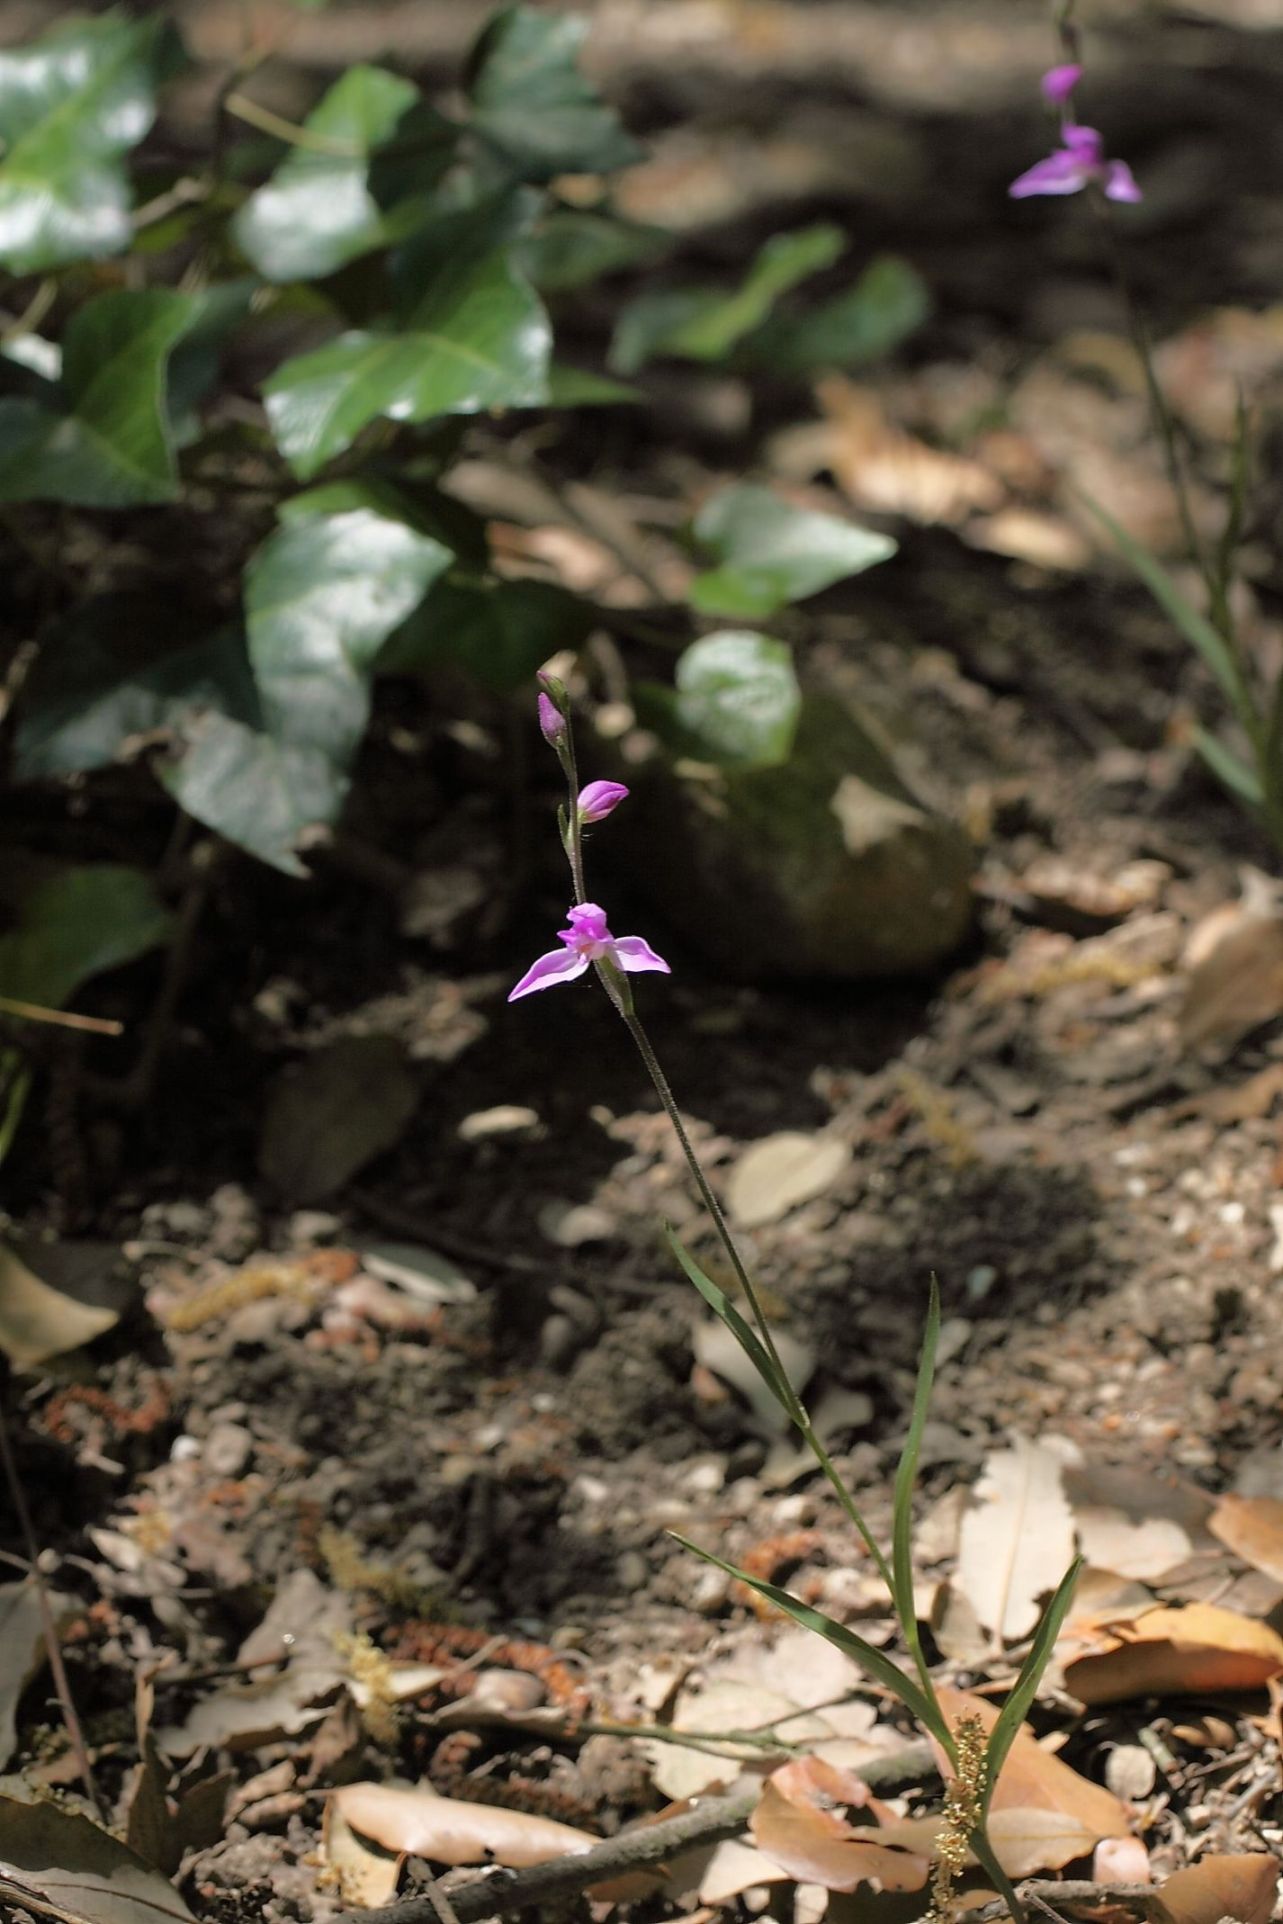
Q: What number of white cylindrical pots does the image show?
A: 0